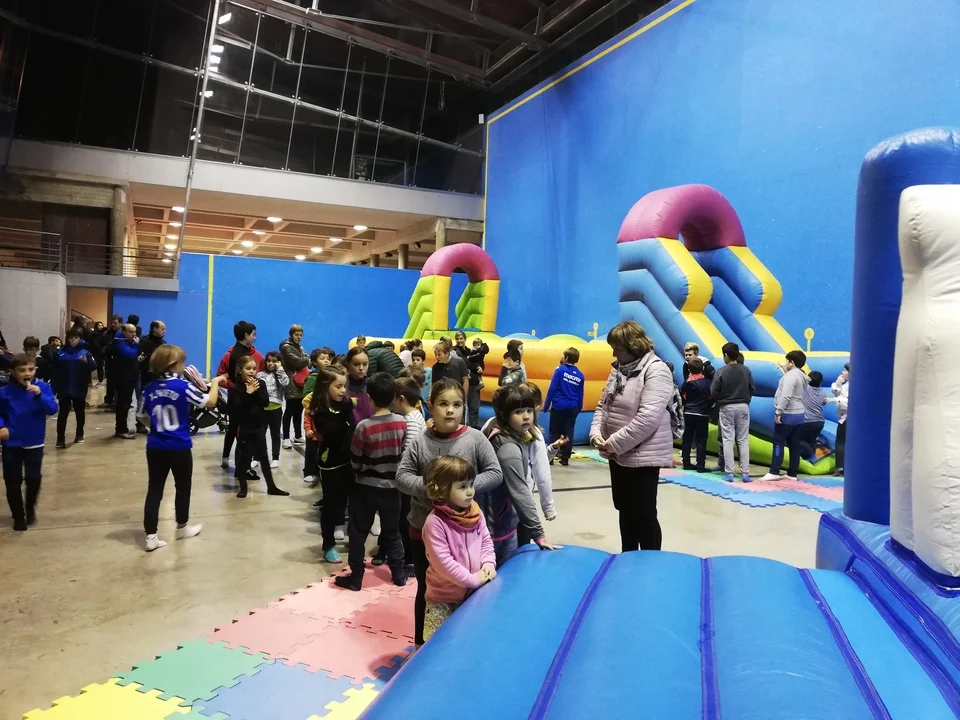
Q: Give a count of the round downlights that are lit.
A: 14